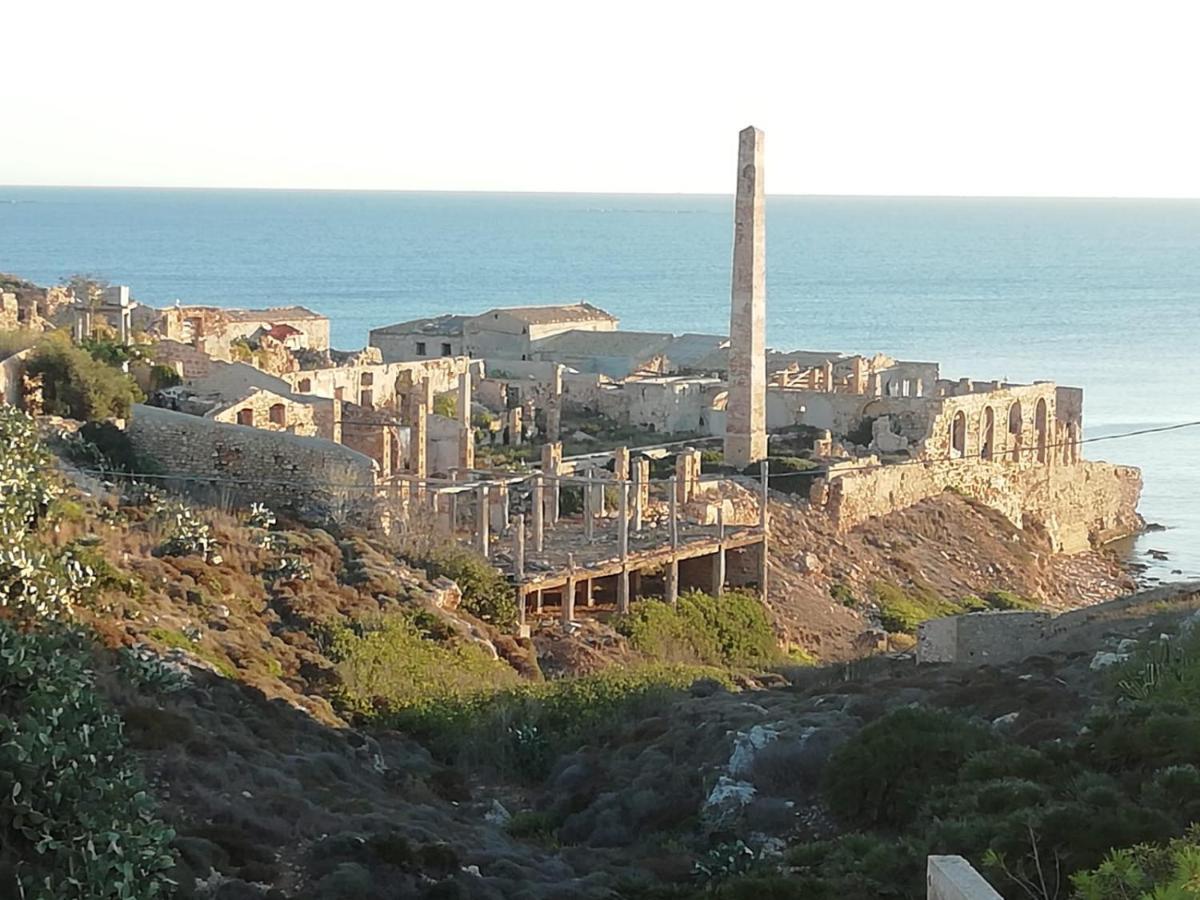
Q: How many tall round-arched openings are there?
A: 4